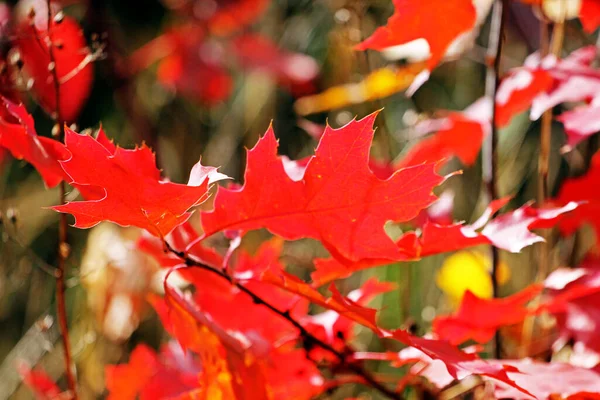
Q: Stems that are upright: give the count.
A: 3